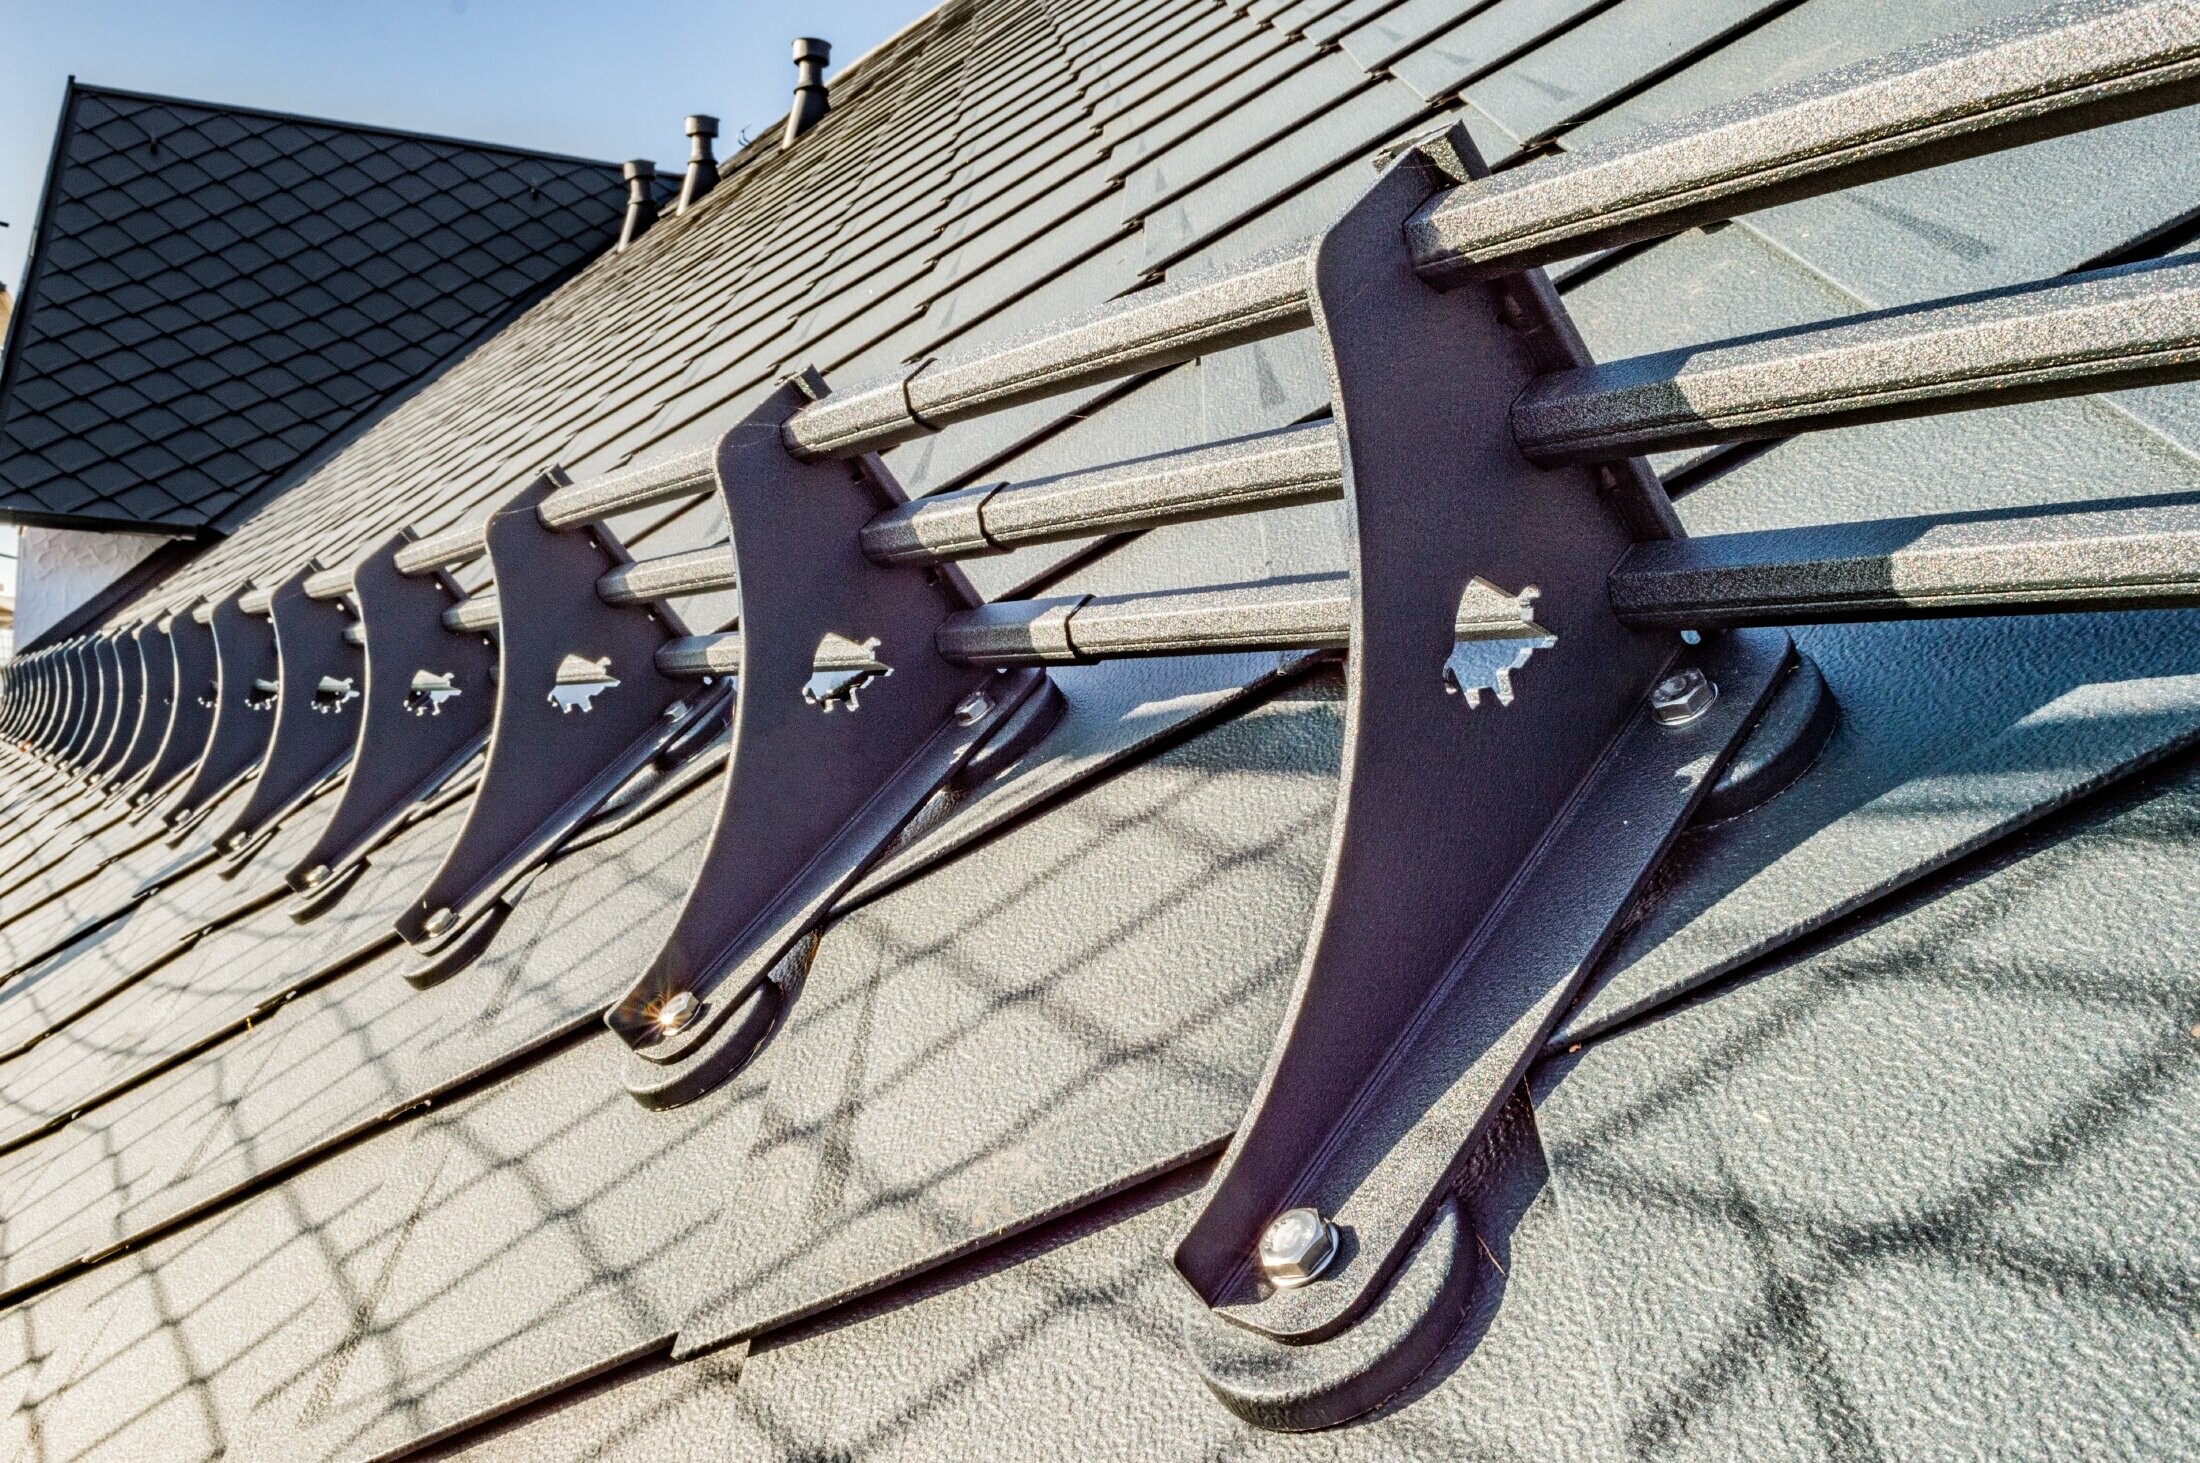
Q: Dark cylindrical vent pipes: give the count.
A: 3